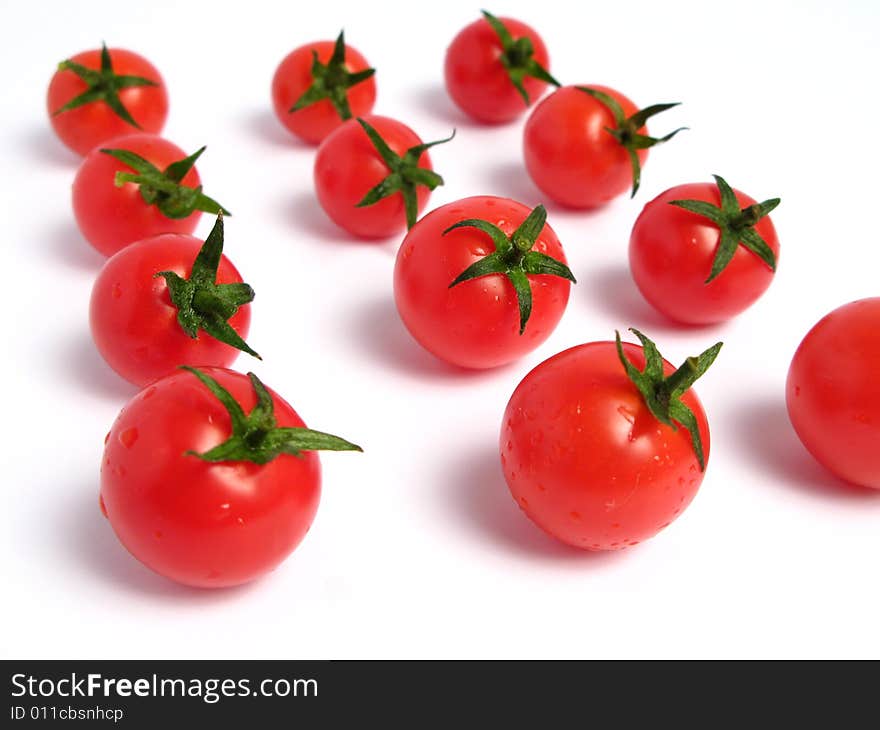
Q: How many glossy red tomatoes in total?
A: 12